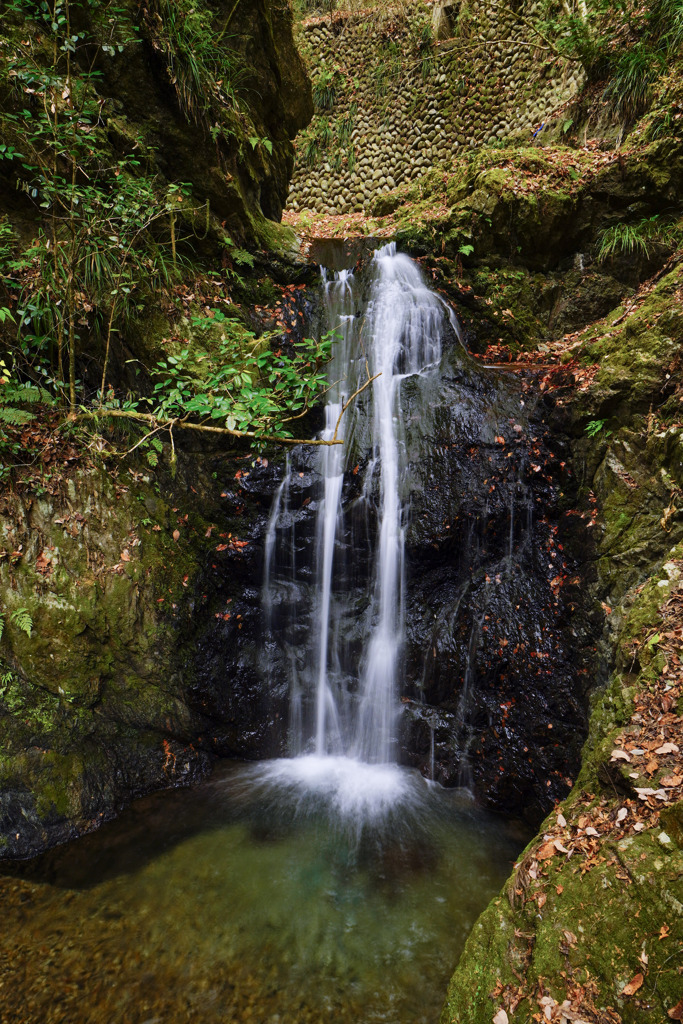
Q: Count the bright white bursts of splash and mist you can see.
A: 1